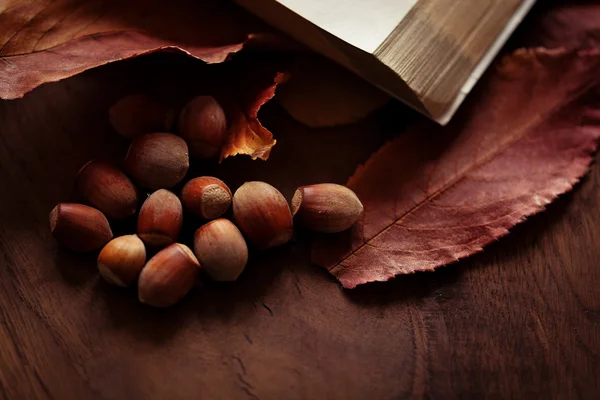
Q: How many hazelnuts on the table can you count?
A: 12